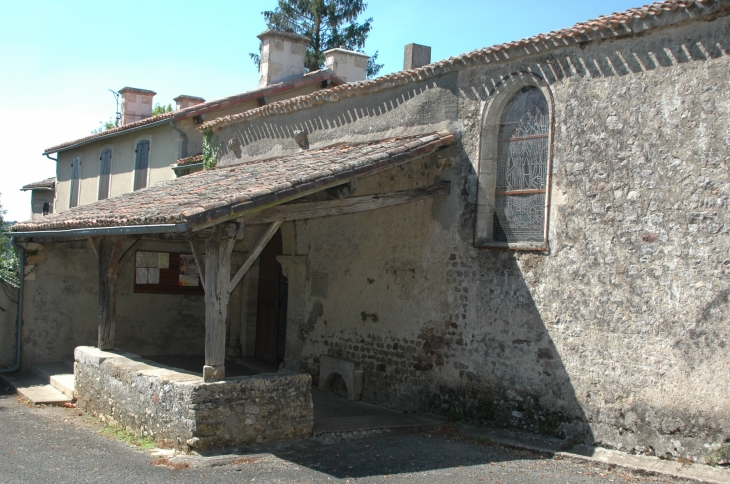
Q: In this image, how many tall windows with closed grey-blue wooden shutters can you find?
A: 3